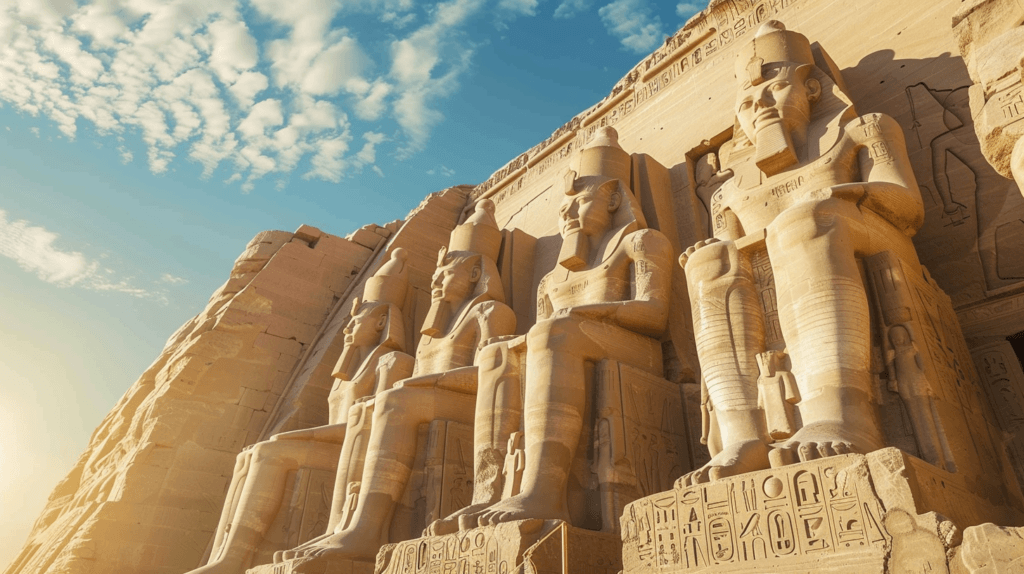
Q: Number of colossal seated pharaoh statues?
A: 4